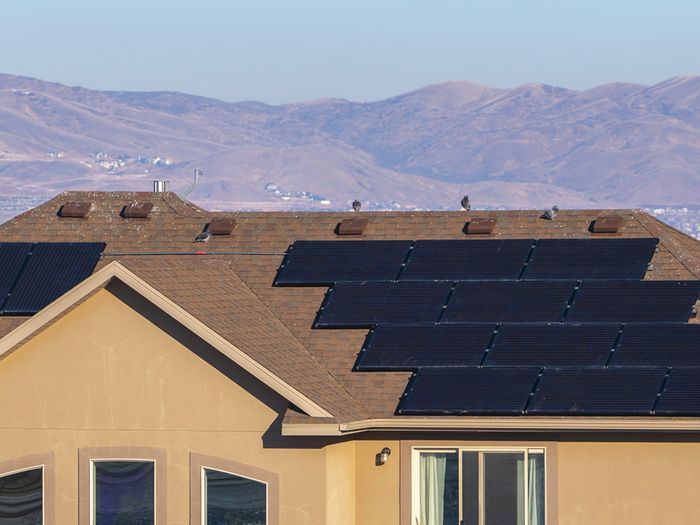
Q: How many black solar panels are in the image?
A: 14